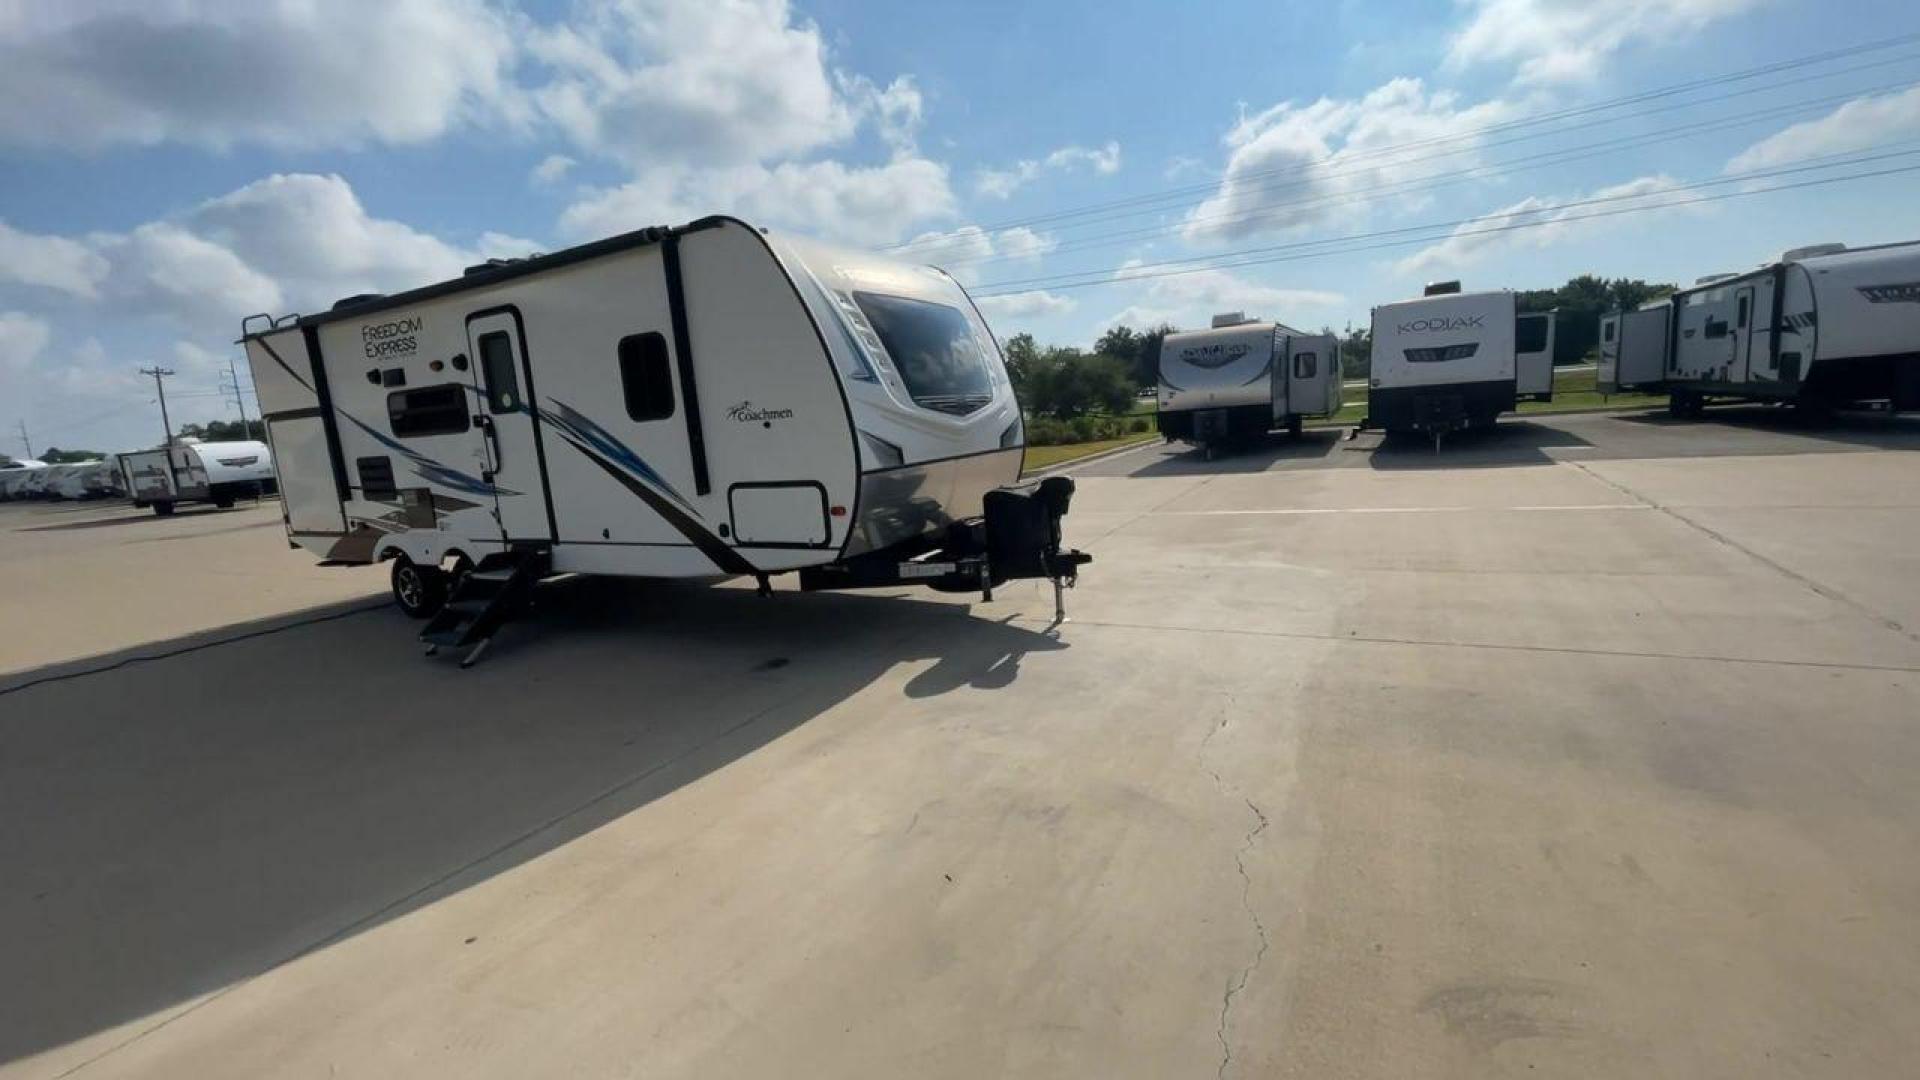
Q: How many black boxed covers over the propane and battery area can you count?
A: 1